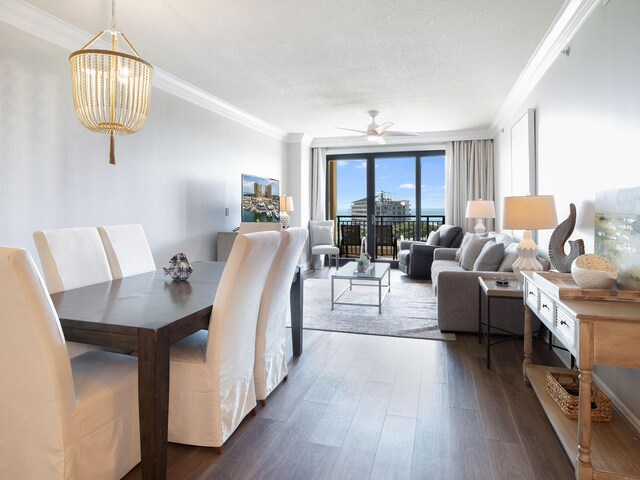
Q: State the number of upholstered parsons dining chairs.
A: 6